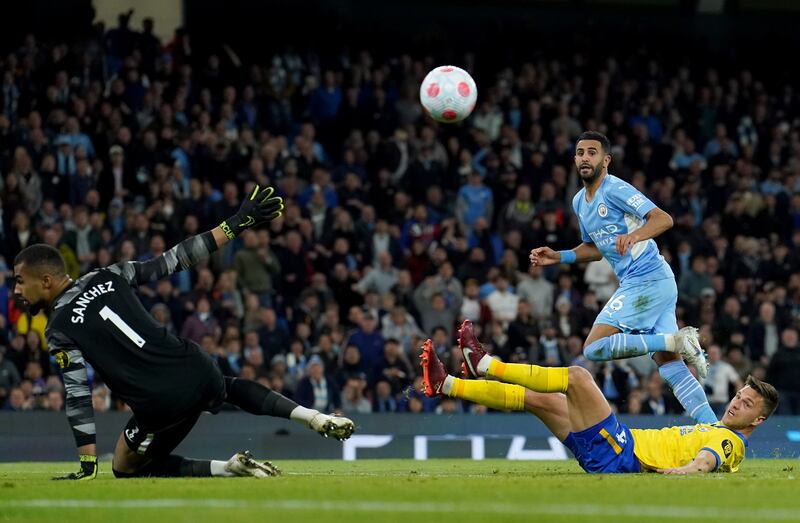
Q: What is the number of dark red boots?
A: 2